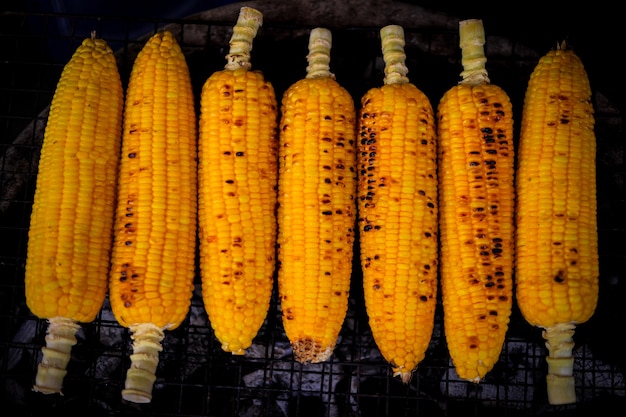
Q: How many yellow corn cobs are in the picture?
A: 7